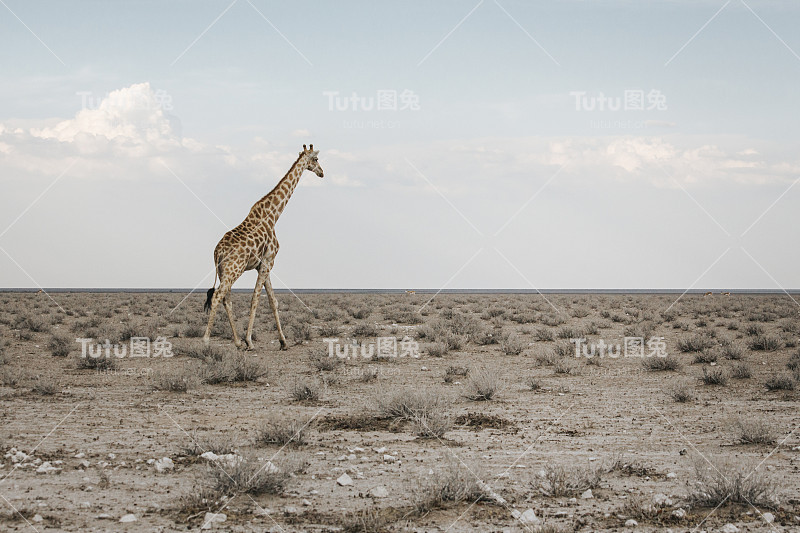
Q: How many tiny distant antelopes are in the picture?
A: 4